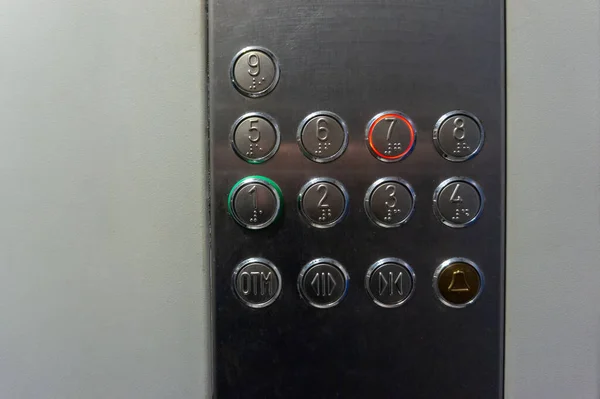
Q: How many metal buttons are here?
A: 13